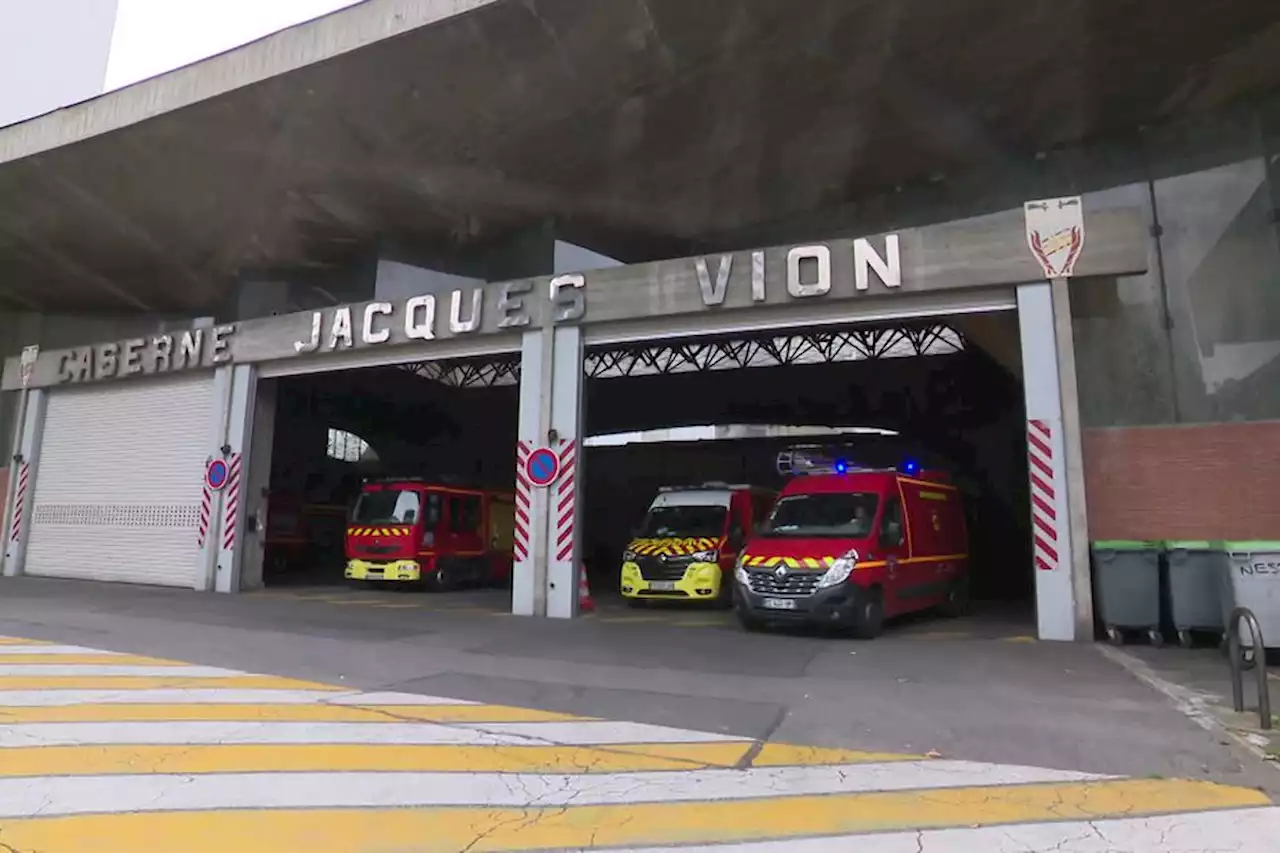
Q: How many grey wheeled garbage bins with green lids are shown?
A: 3